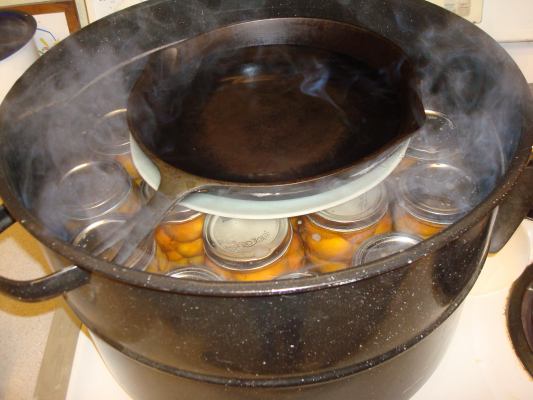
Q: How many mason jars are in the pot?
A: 11